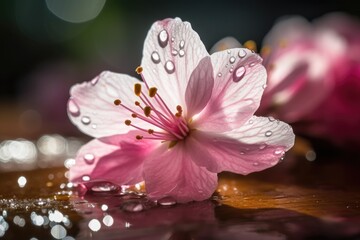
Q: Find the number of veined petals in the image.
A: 6